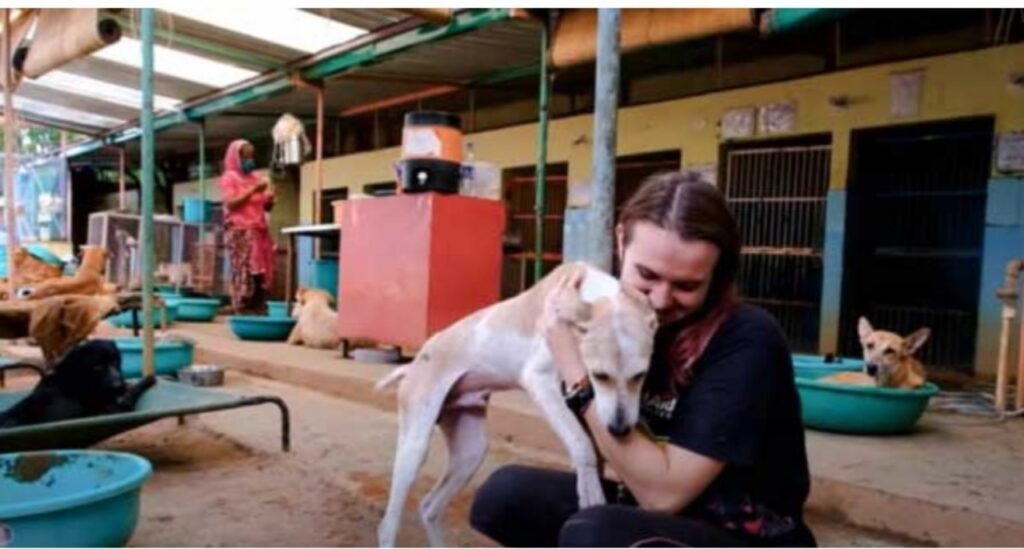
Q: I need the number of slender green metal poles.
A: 3